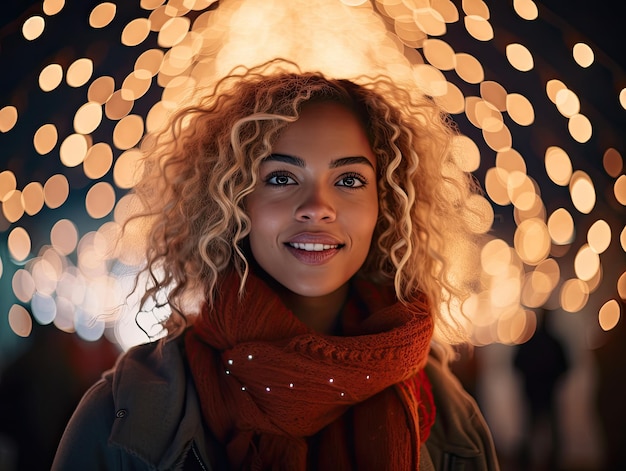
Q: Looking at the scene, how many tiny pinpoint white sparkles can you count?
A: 9